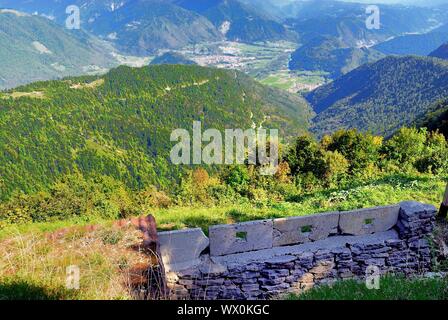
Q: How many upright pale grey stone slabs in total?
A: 4